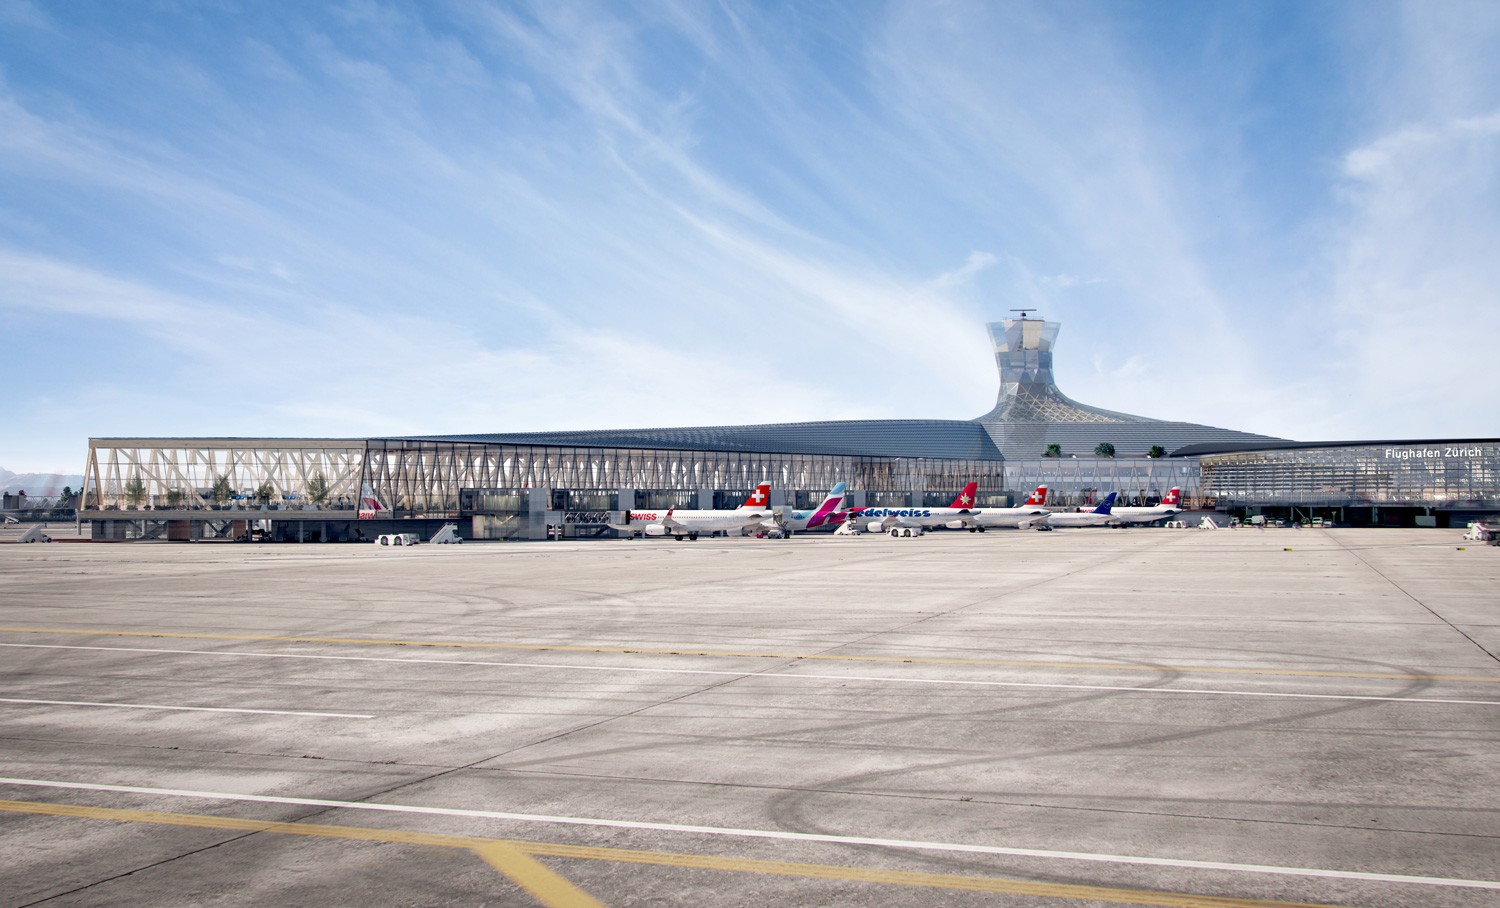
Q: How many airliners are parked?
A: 6